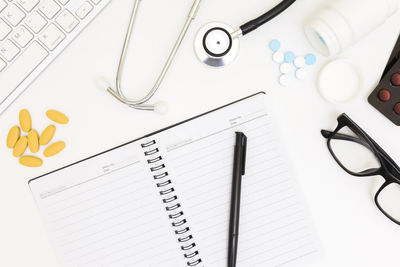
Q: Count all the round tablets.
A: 11